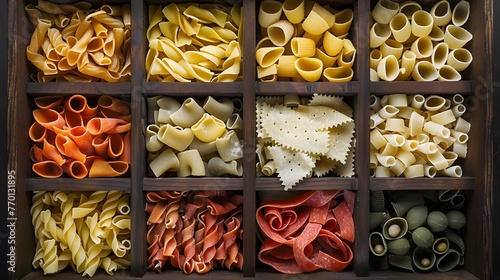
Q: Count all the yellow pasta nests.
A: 0